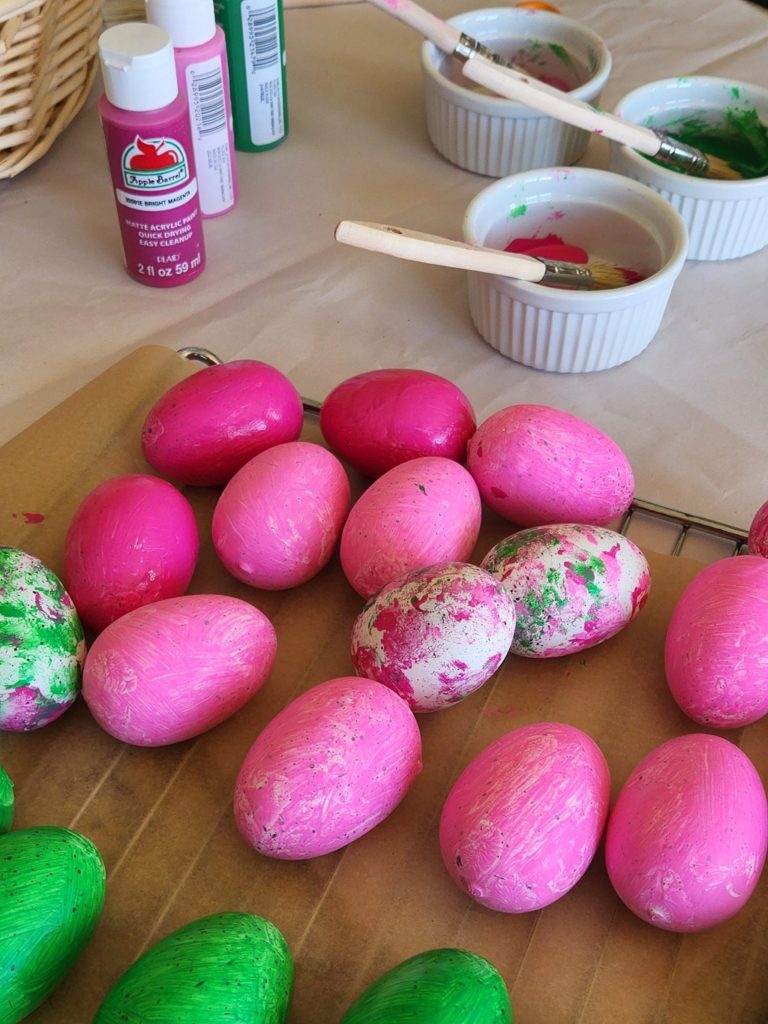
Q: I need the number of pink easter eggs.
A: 12